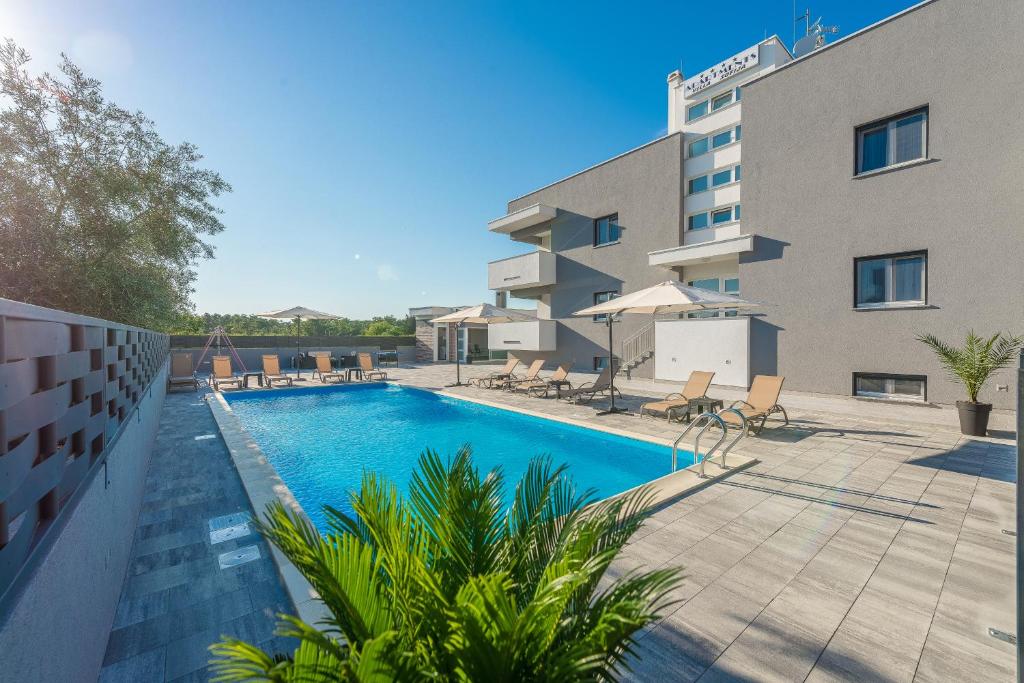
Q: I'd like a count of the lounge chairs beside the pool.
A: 11